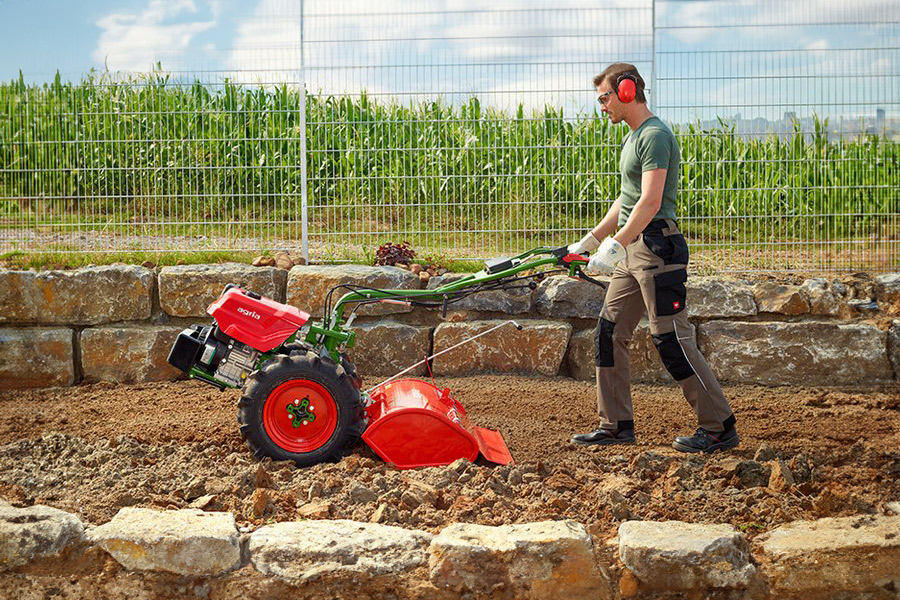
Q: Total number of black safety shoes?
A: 2